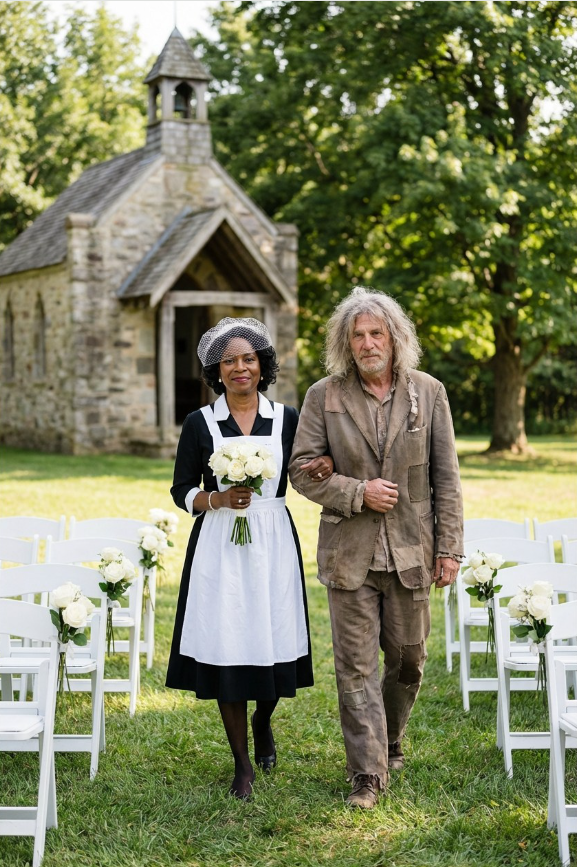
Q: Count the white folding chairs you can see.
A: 12